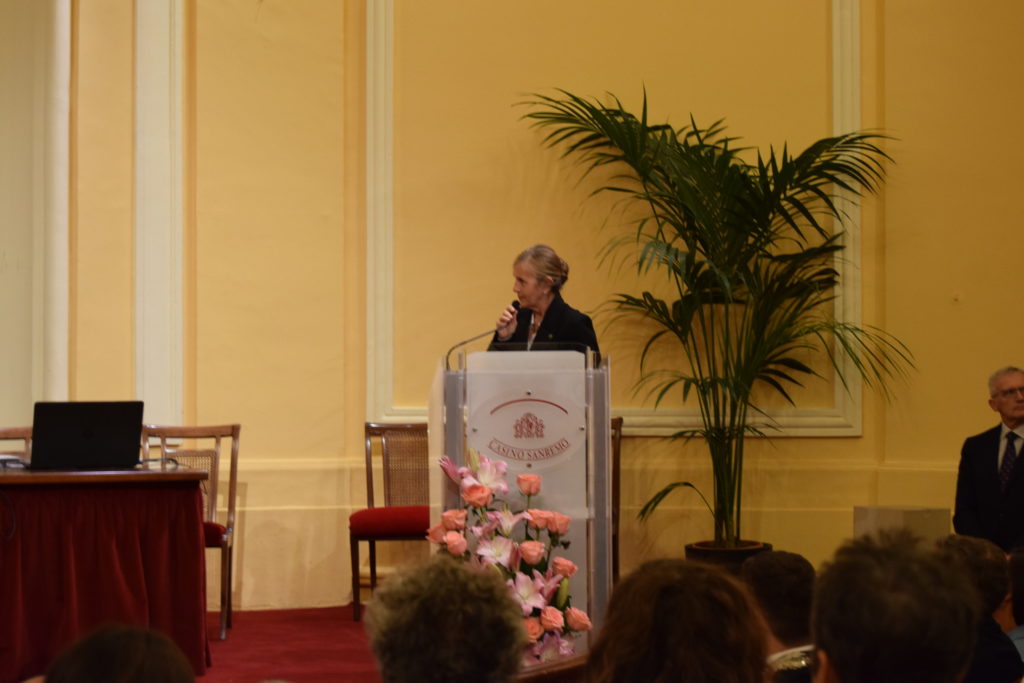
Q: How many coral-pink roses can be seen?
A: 12